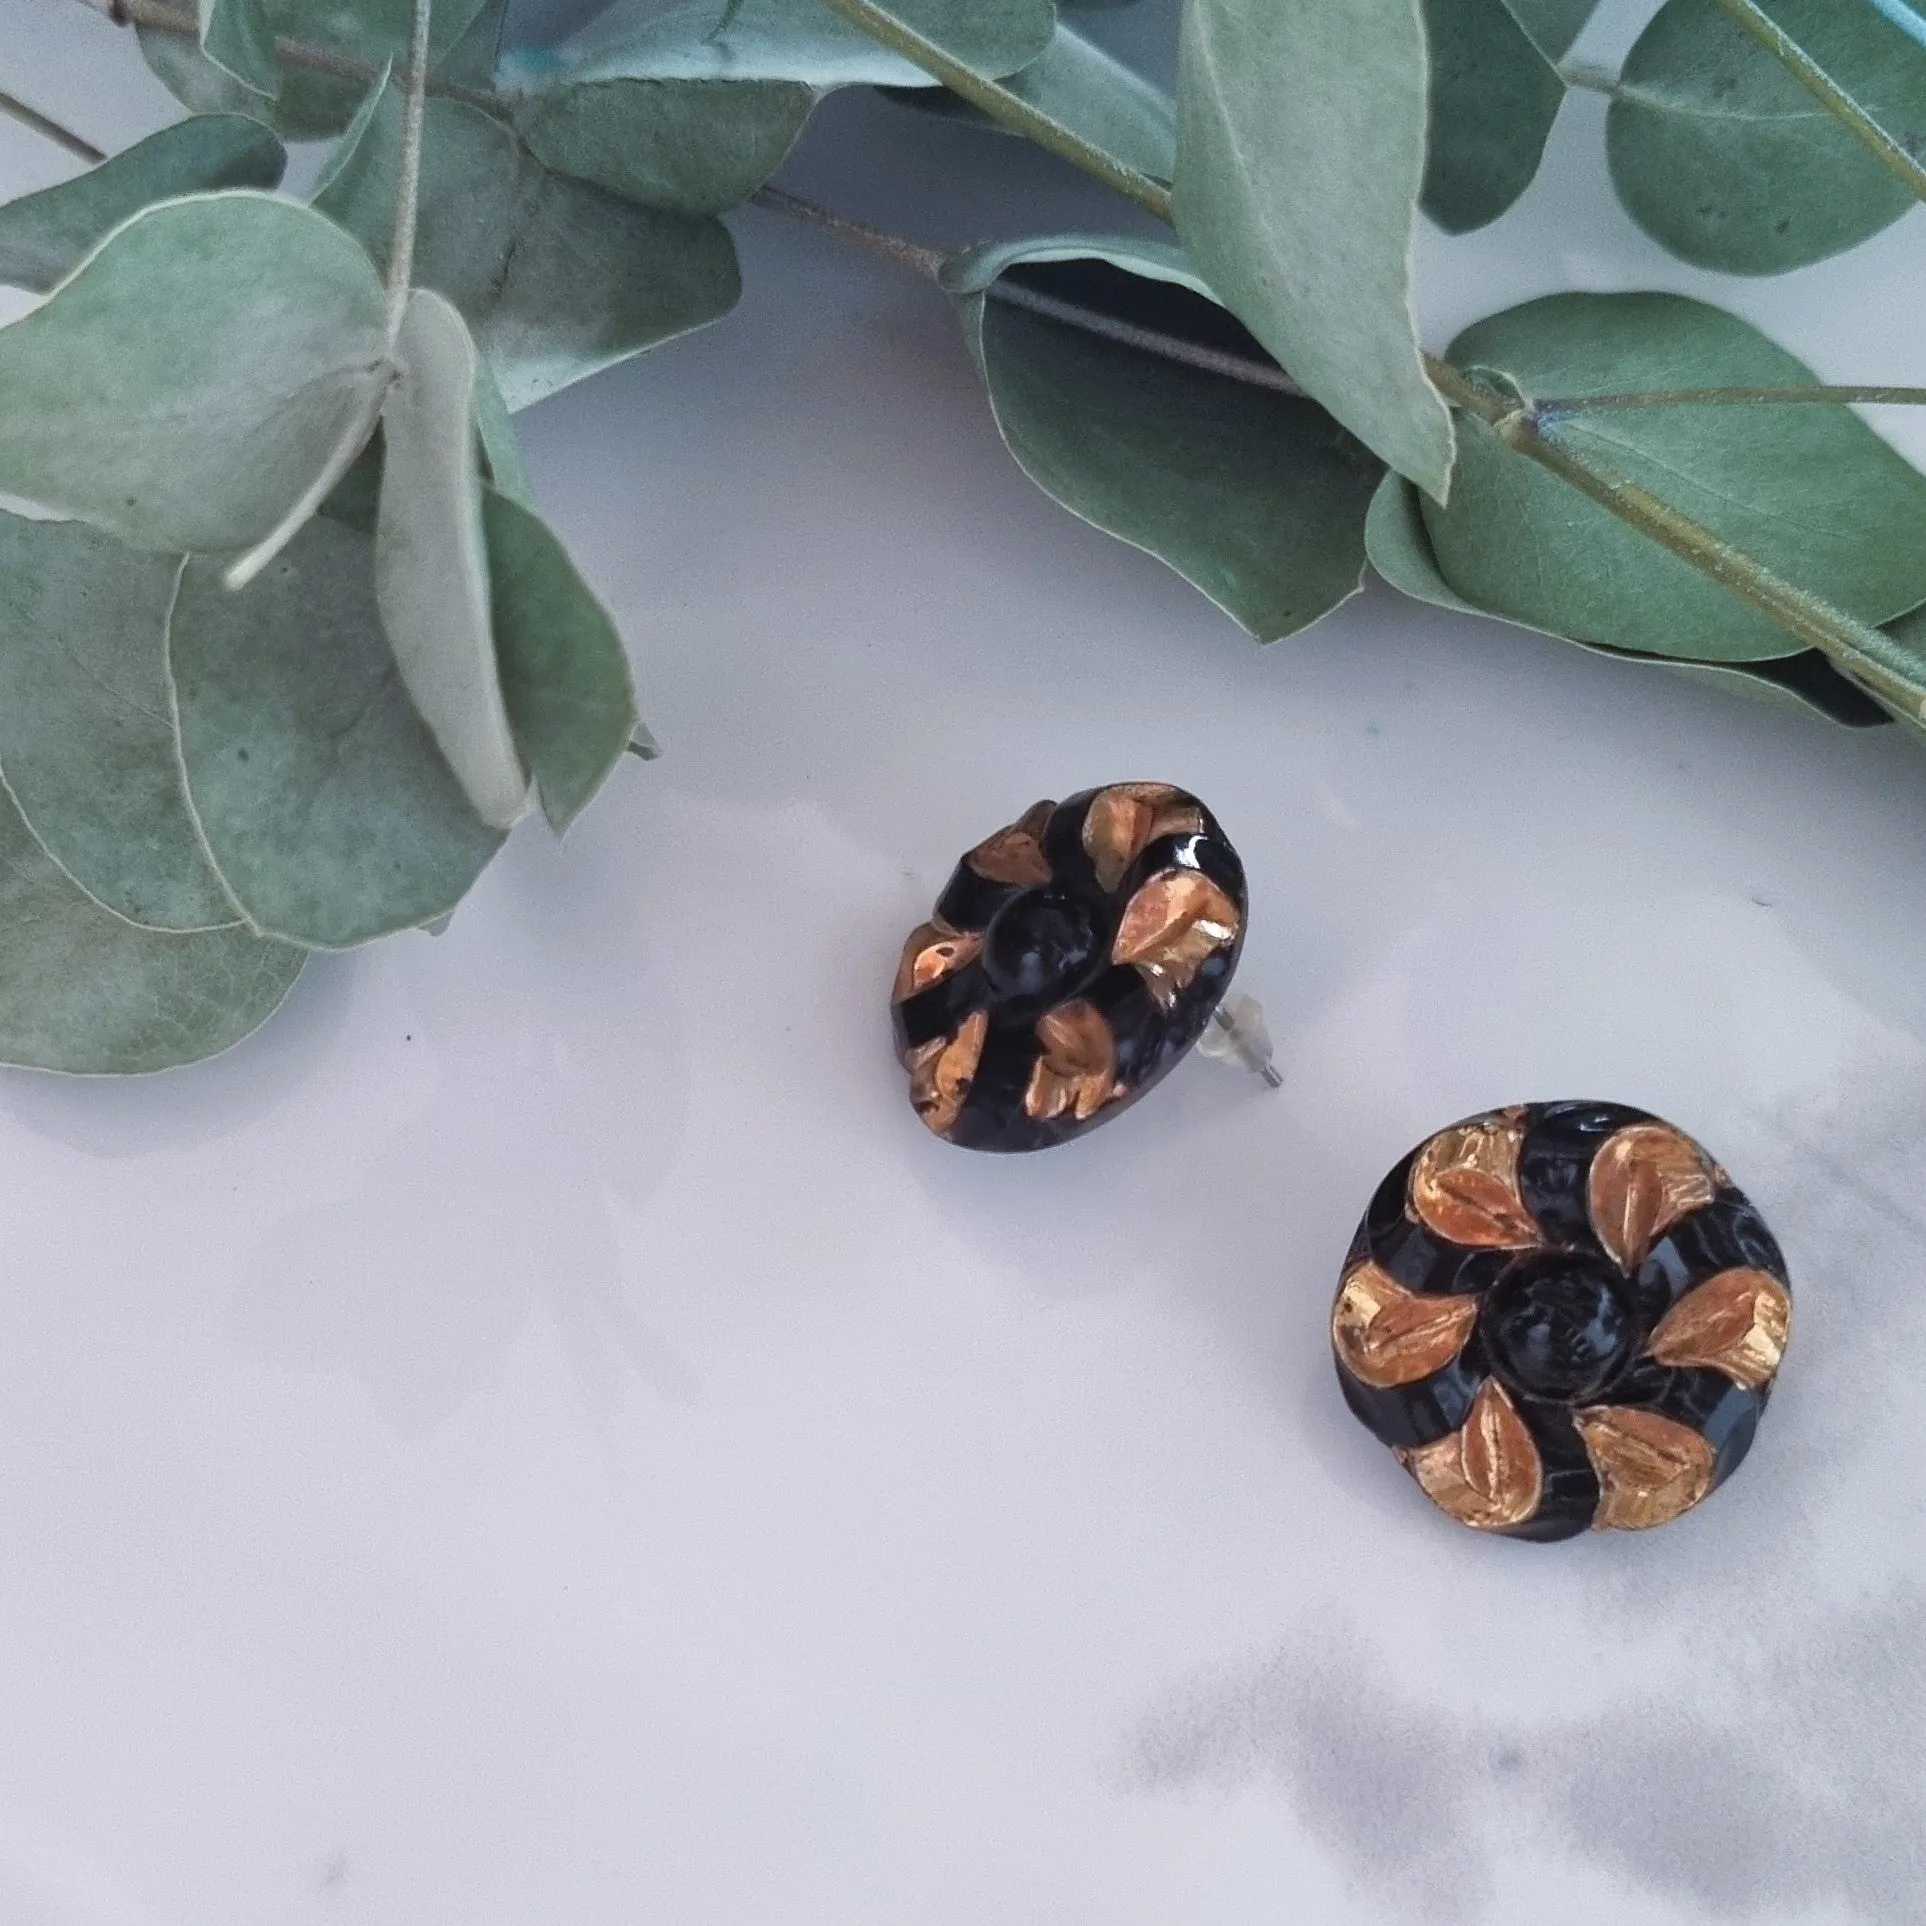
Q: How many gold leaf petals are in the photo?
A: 12